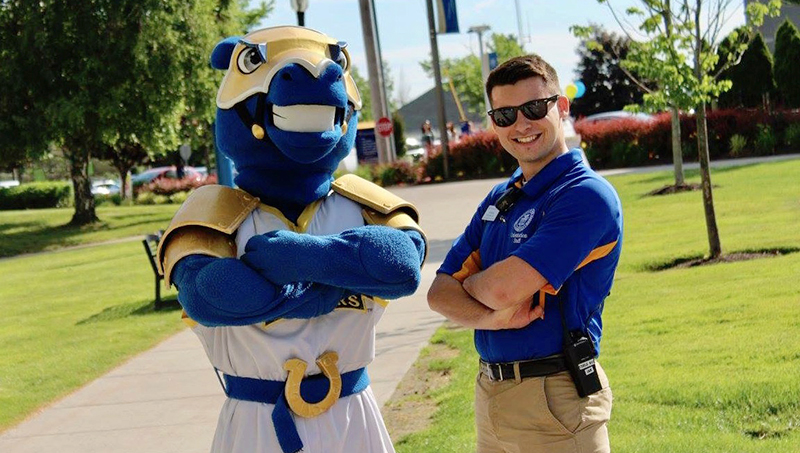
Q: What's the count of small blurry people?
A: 3